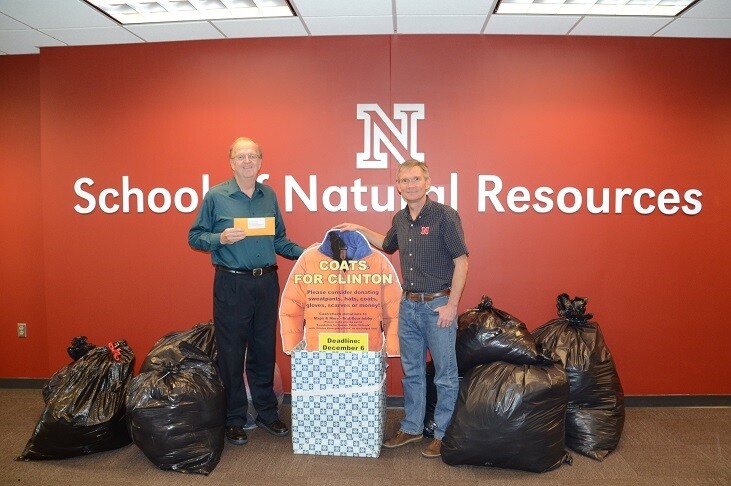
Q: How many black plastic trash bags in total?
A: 8